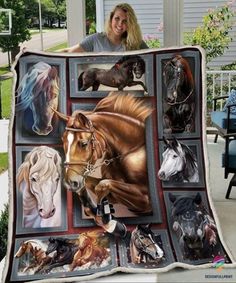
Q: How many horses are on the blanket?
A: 11